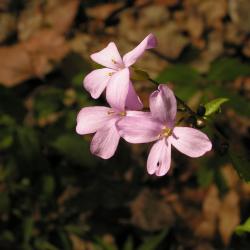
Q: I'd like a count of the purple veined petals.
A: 12